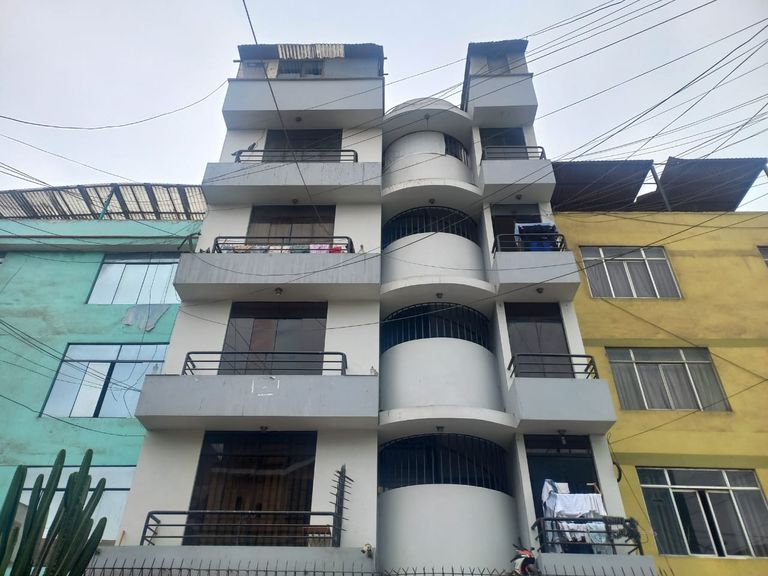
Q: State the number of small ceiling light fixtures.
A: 11